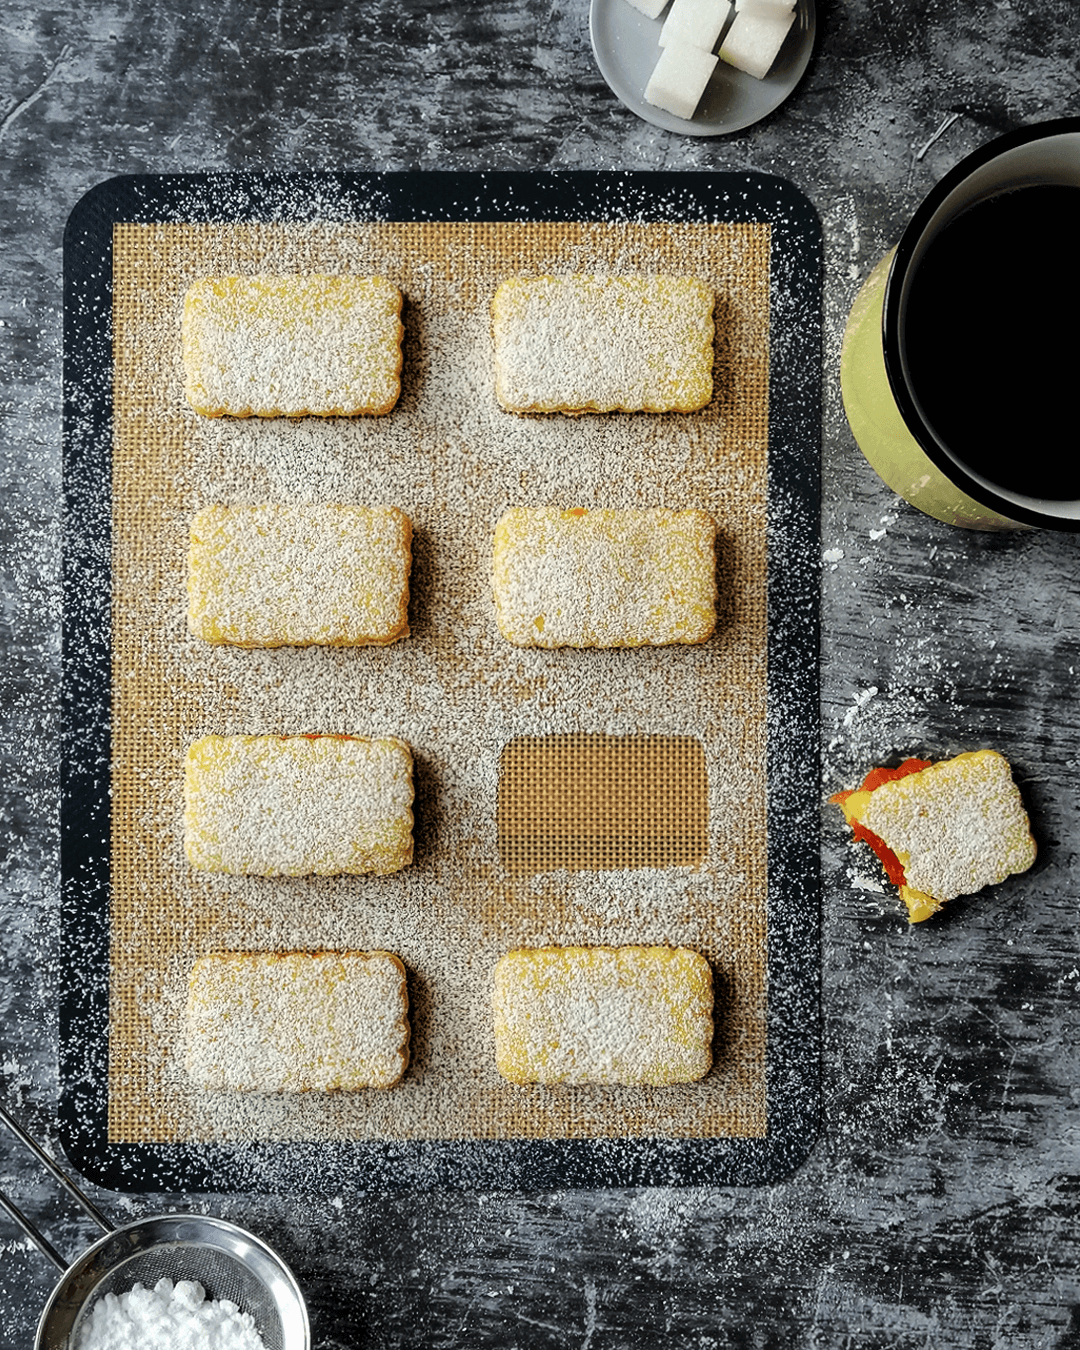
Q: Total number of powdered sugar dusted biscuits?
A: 8